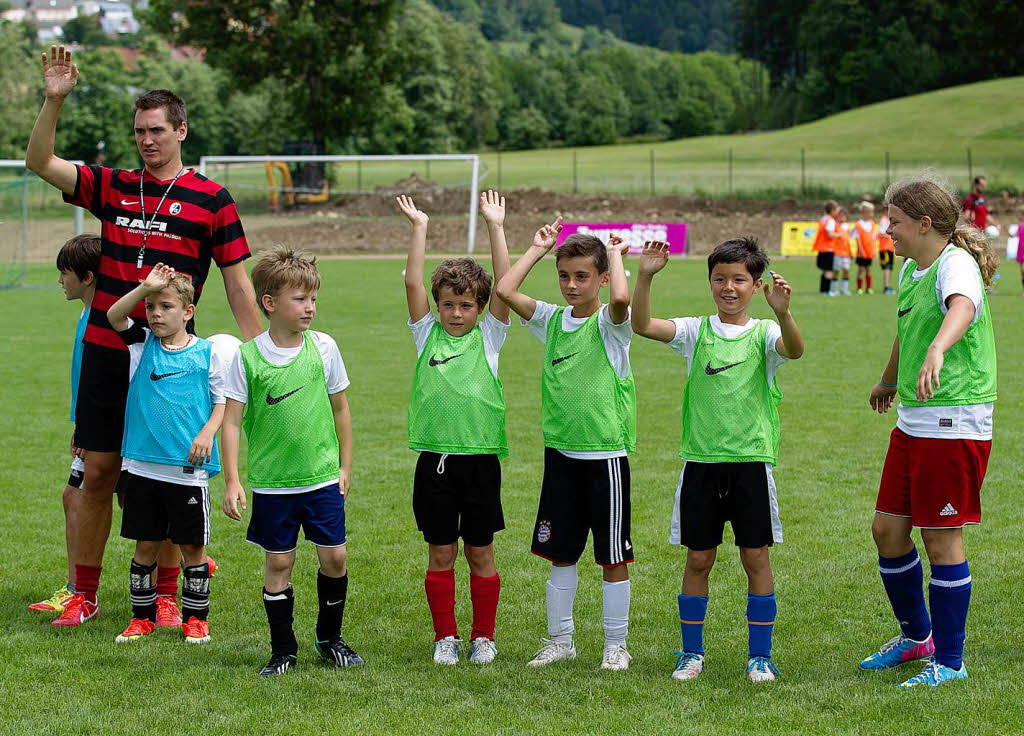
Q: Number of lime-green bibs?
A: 5